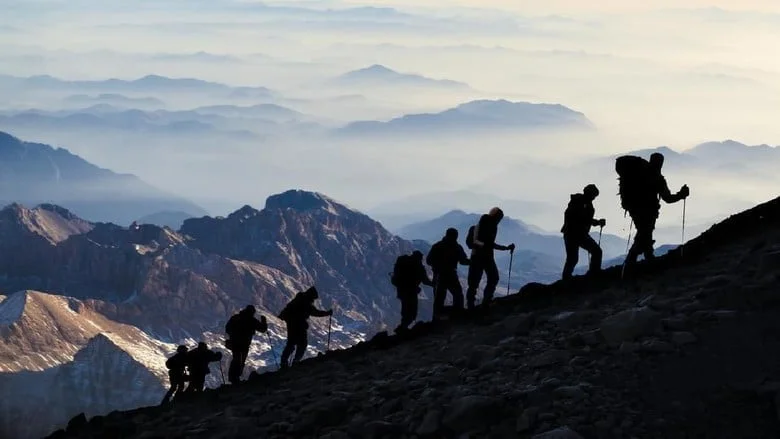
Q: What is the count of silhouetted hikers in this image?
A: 9